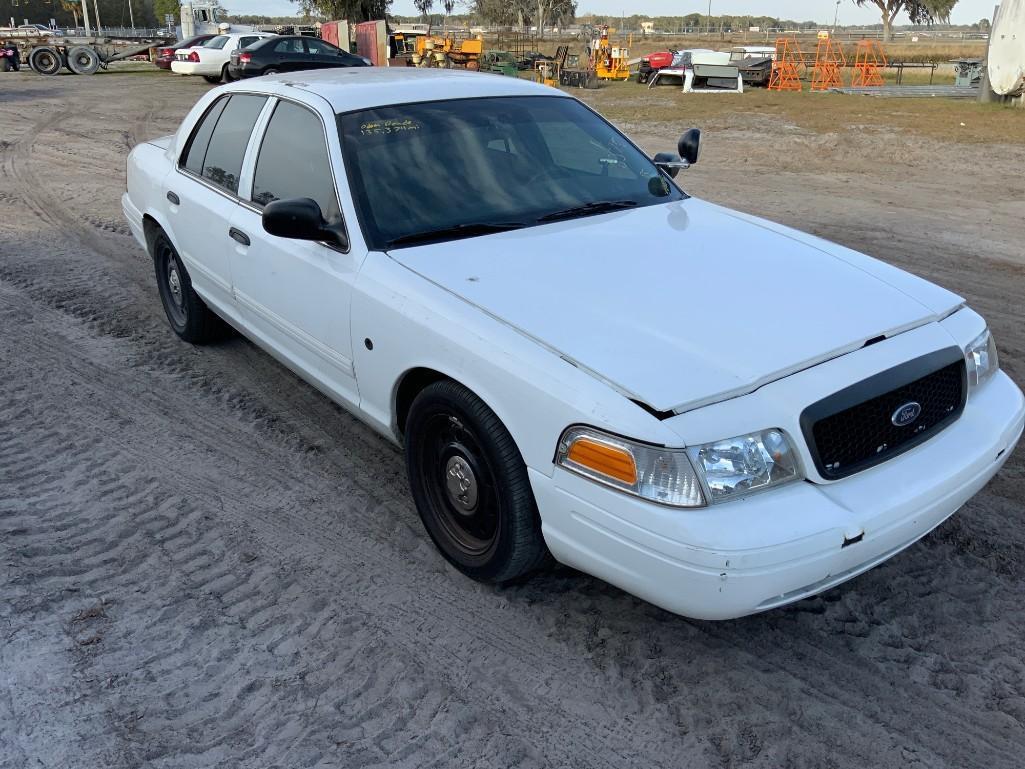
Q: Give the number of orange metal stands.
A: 3